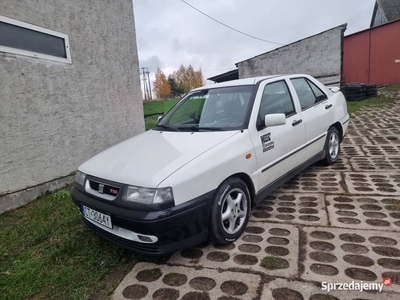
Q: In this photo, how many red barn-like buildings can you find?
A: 1